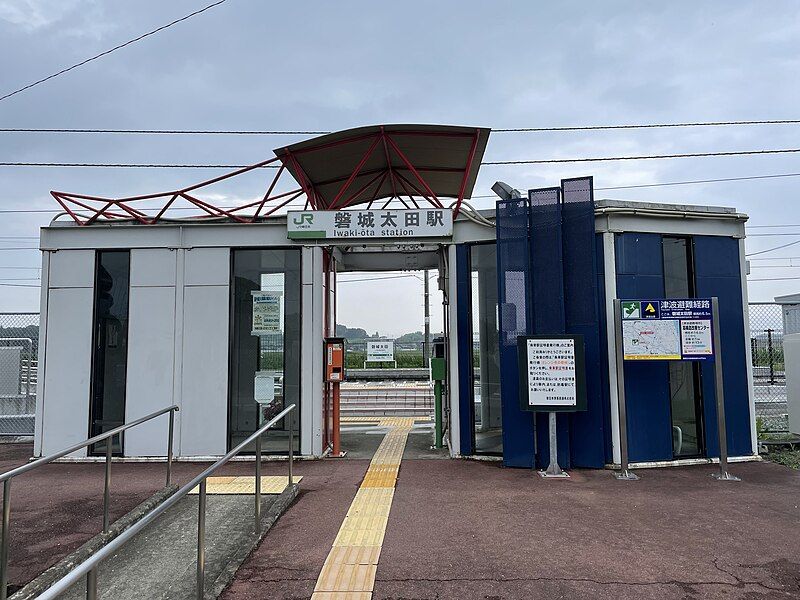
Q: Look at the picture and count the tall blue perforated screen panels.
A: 3